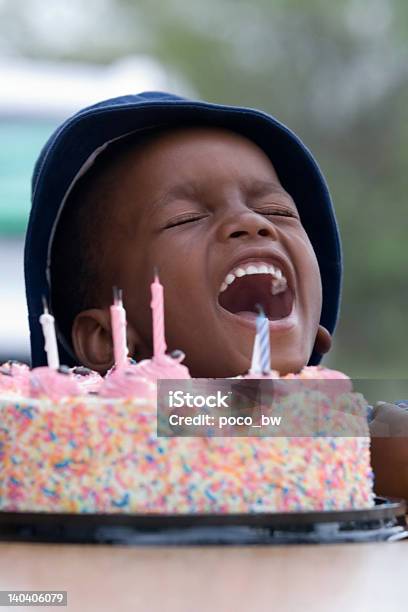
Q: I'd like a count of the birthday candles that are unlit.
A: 4